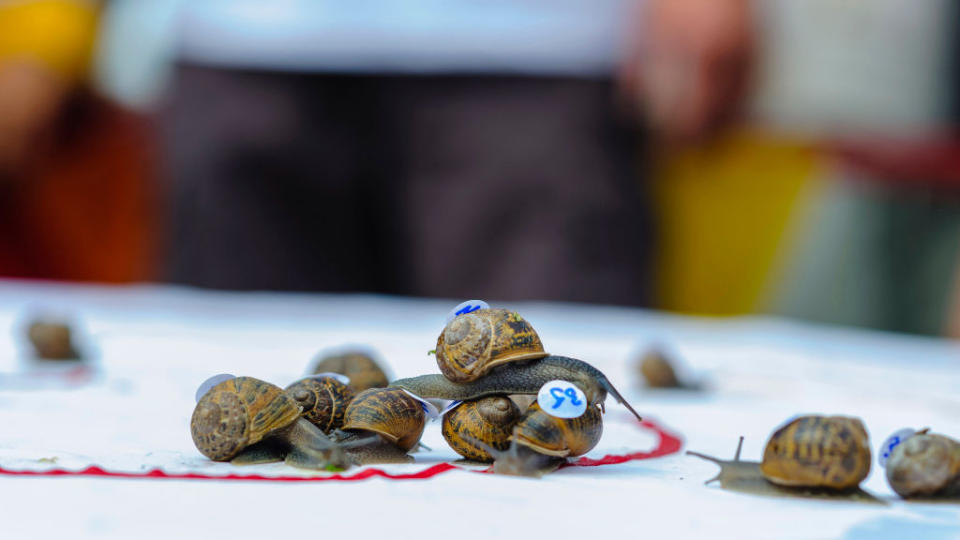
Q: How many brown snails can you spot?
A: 11